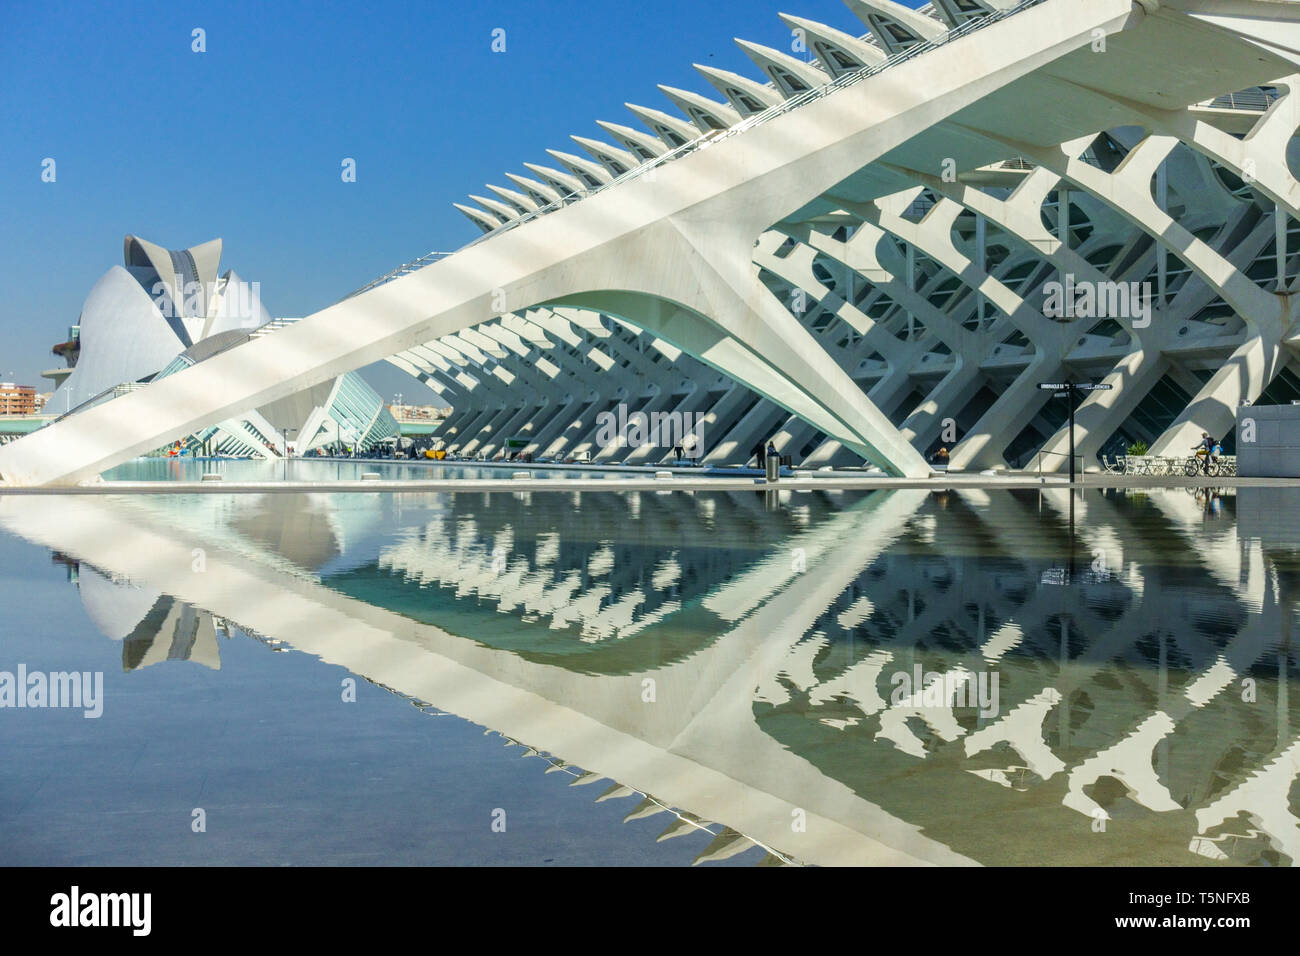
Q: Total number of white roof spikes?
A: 15